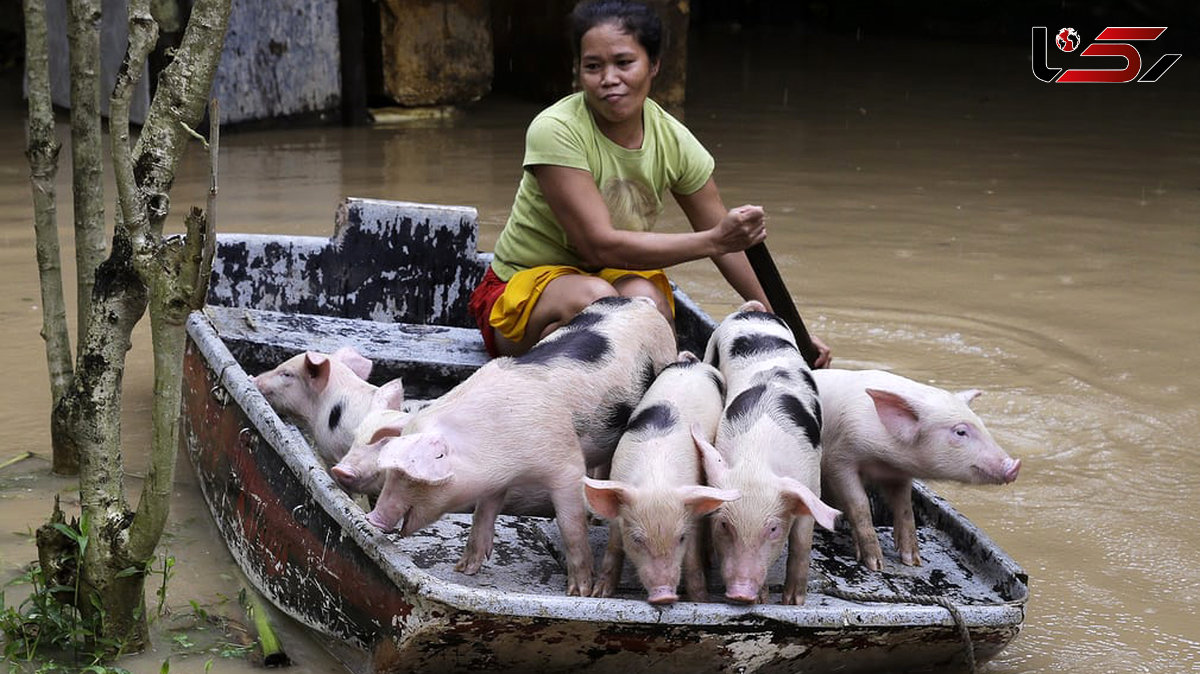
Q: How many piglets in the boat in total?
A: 6